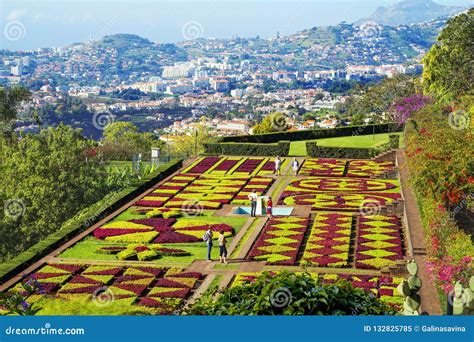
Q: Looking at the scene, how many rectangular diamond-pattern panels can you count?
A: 3